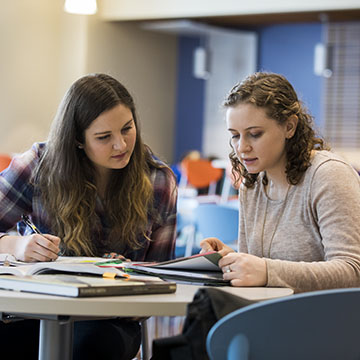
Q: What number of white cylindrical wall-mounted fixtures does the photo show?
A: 2